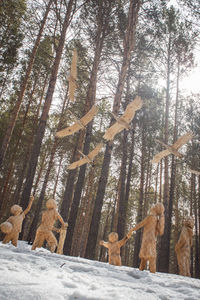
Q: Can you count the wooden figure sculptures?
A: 5